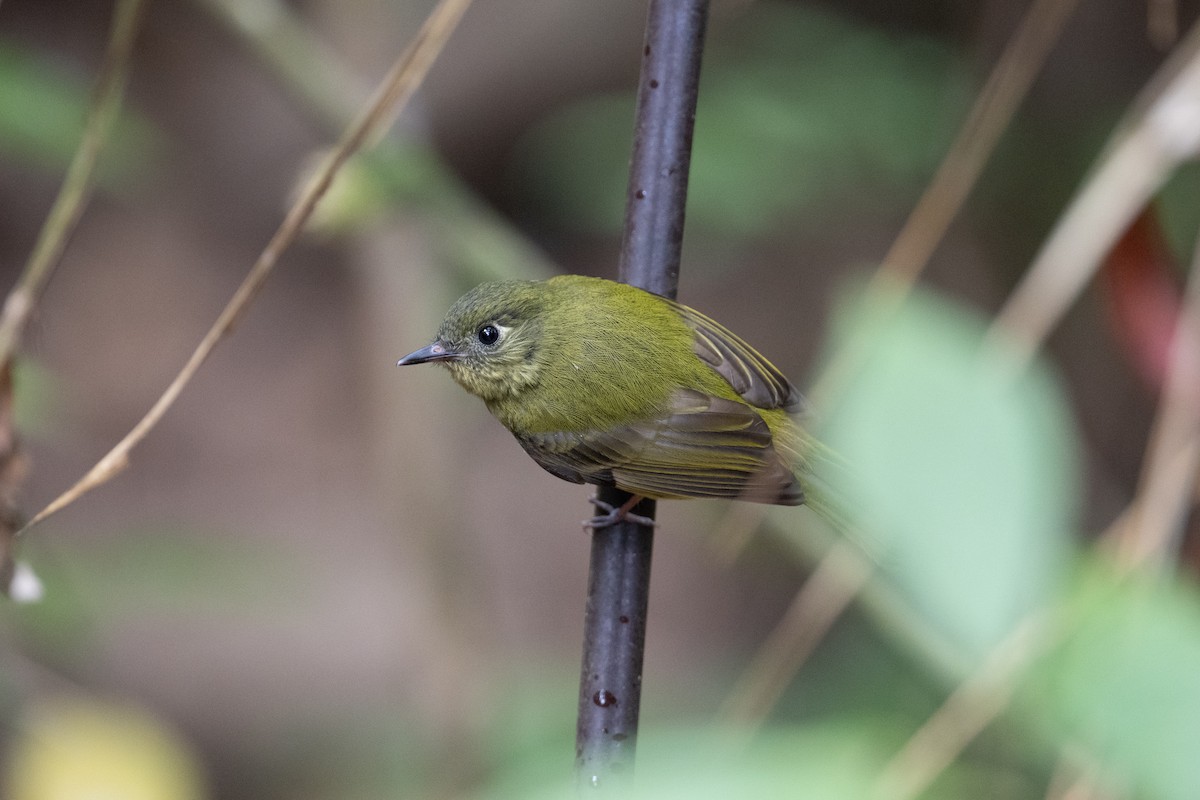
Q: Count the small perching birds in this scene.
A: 1